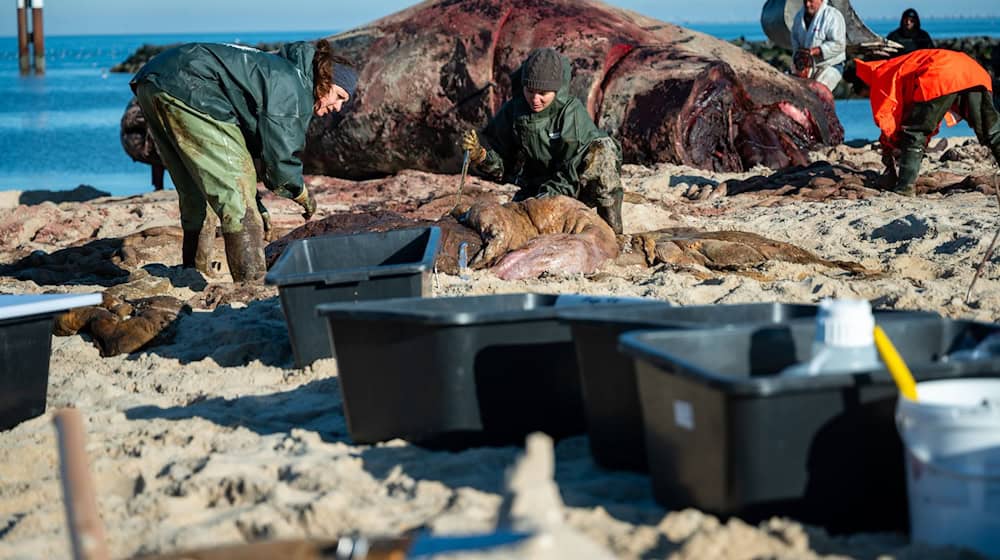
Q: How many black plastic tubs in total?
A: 5